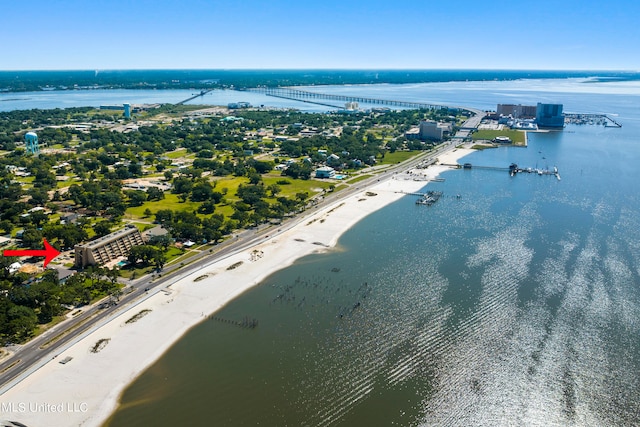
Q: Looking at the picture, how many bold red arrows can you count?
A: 1